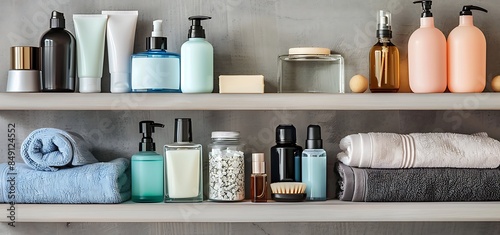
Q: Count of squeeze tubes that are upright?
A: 2